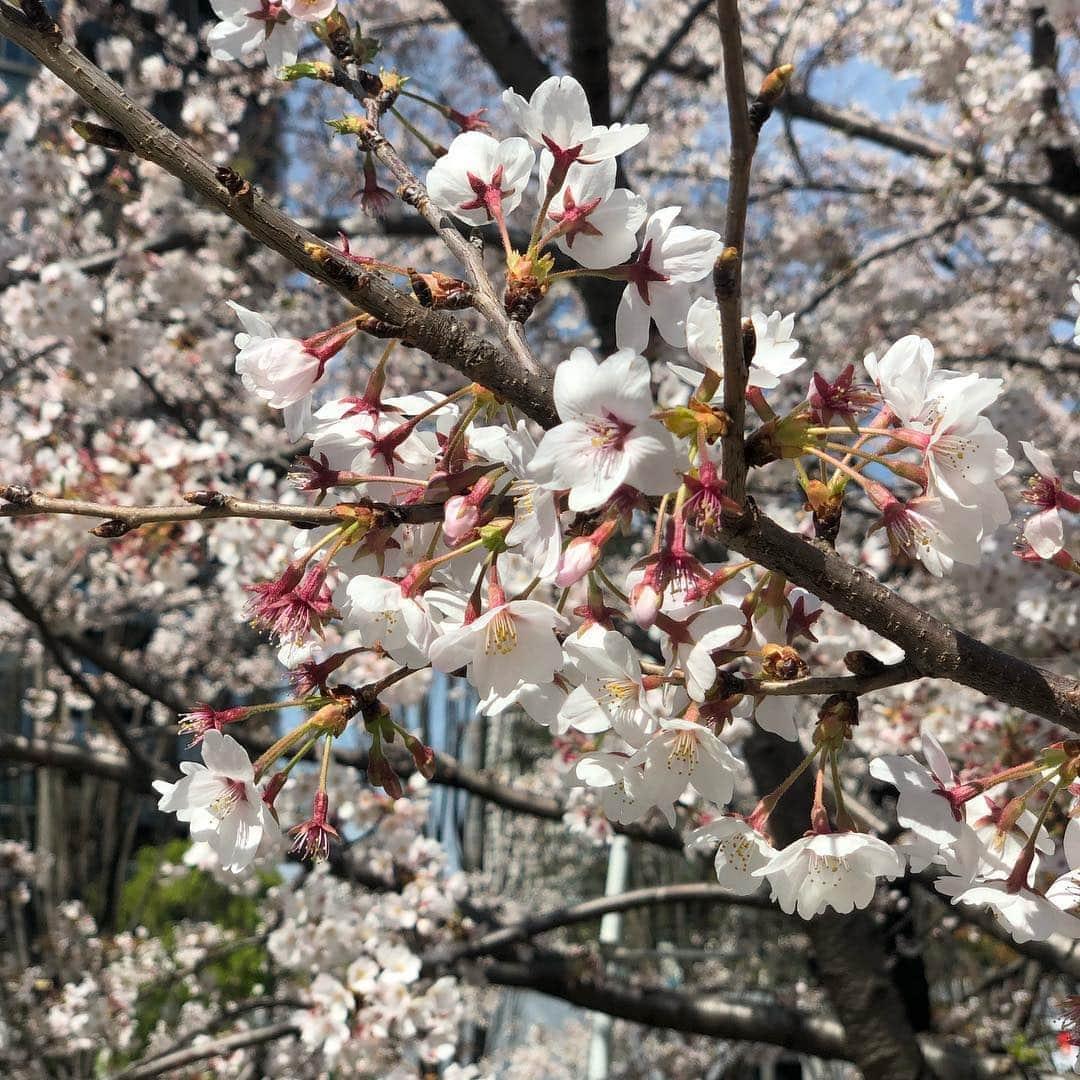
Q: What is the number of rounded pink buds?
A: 3